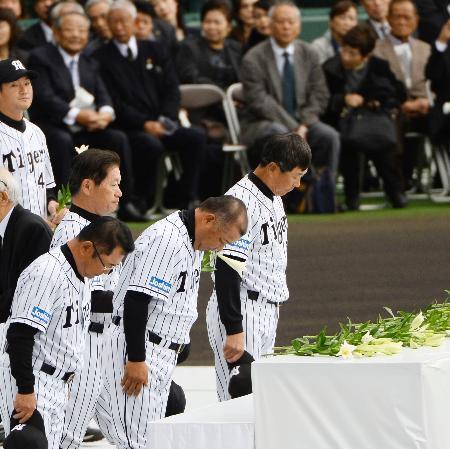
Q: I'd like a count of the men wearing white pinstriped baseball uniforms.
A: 5